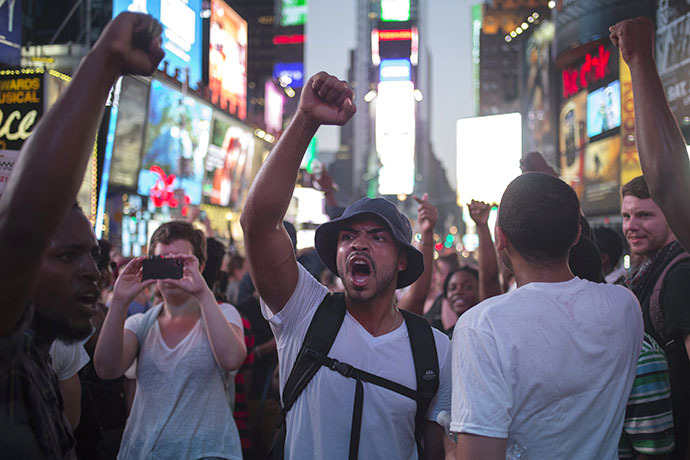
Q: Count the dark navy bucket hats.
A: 1